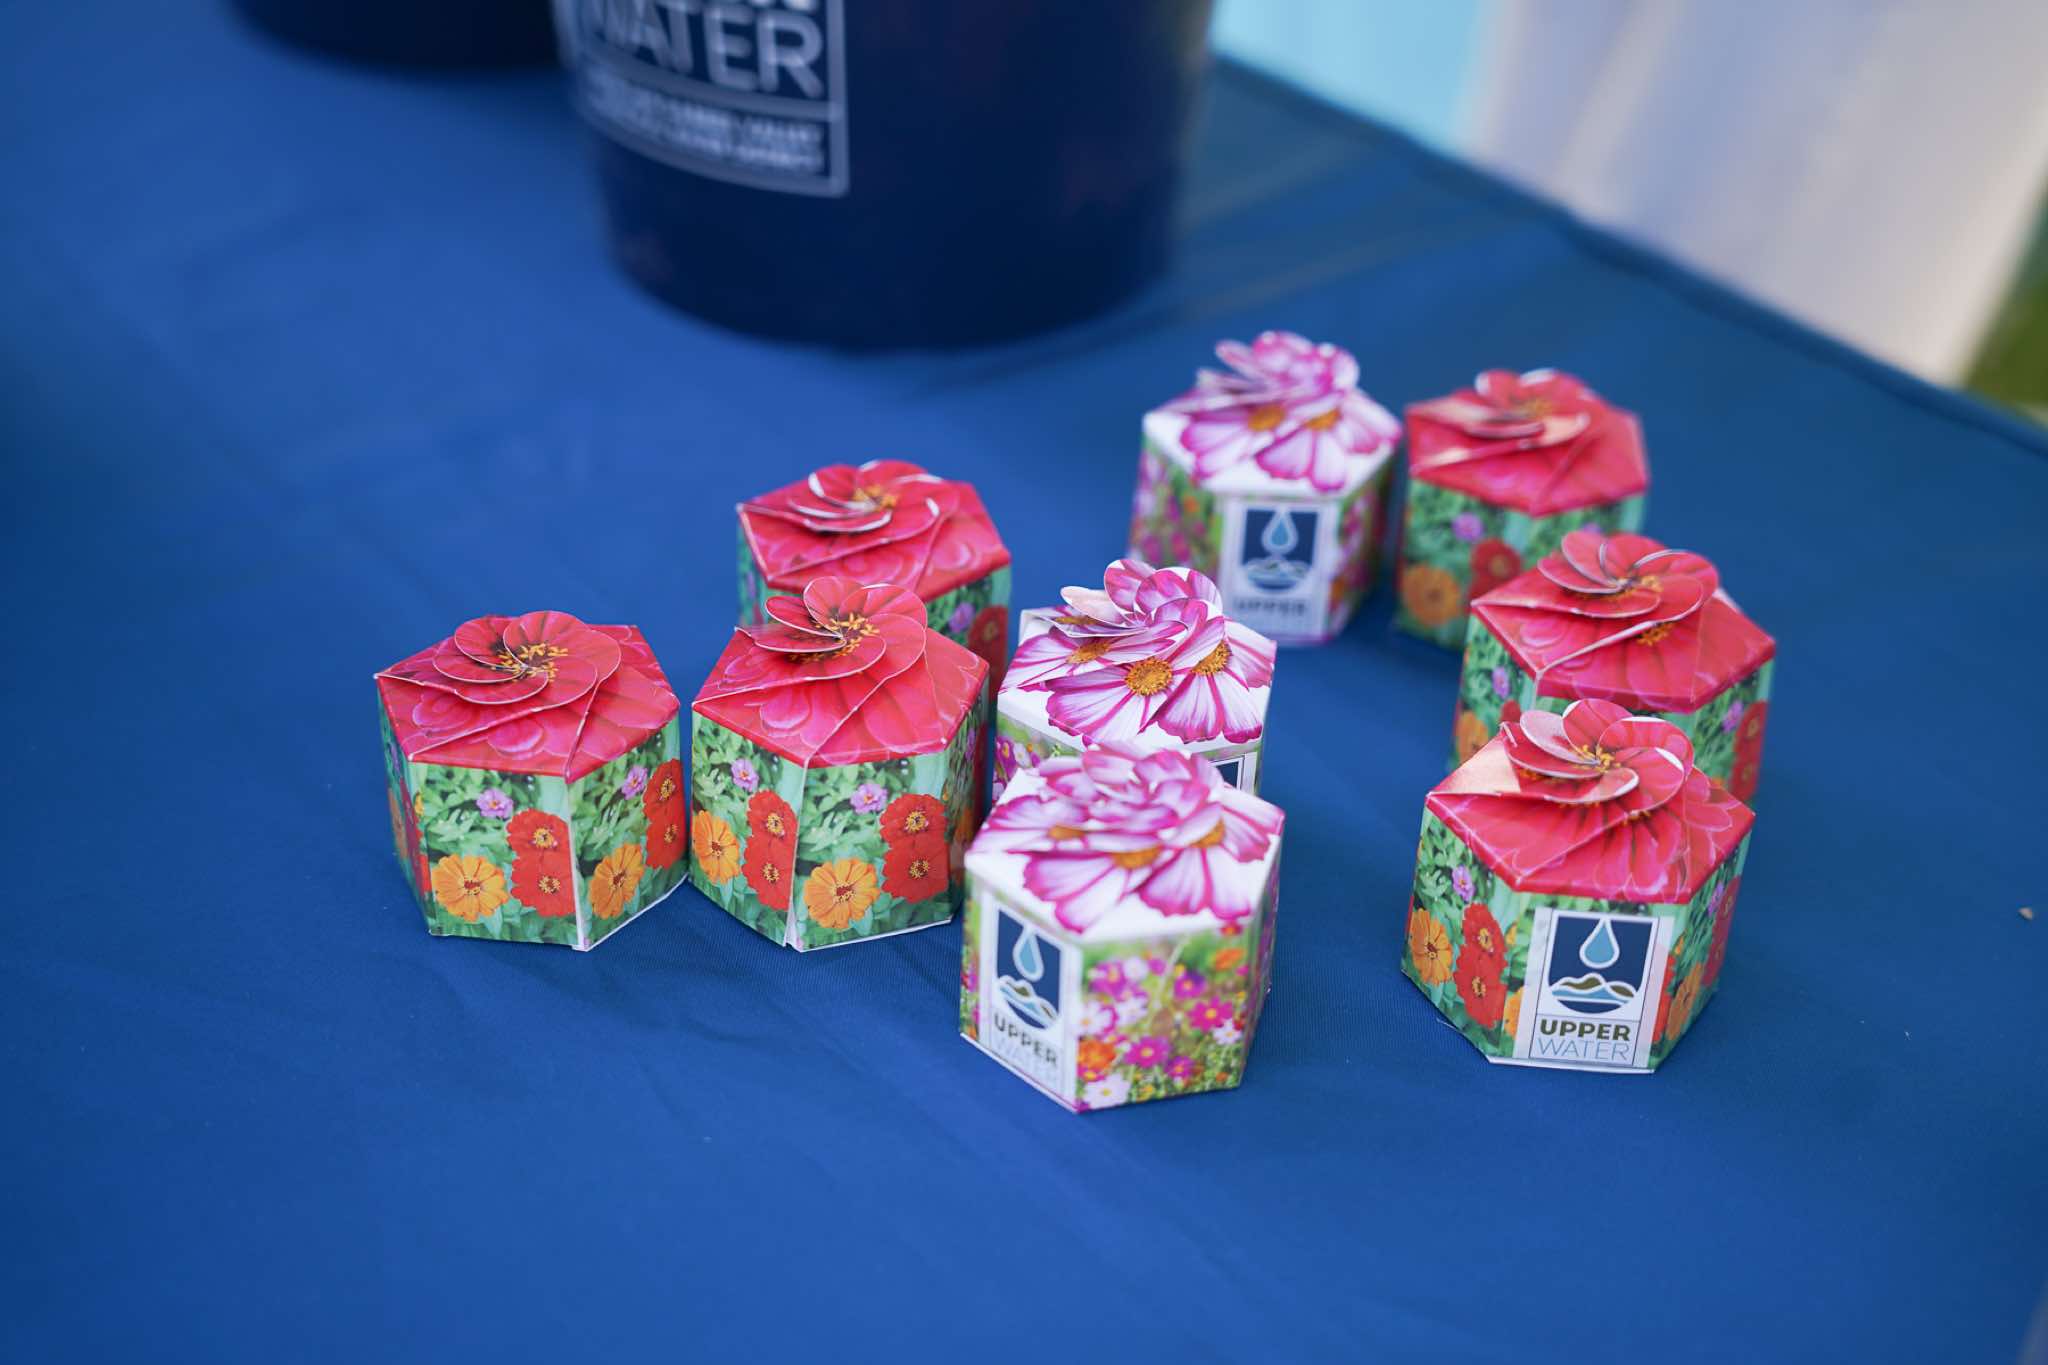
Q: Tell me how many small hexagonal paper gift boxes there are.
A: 9